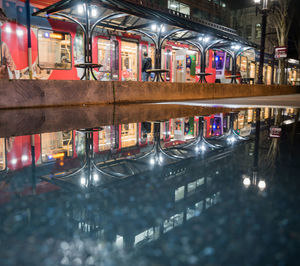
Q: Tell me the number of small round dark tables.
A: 4